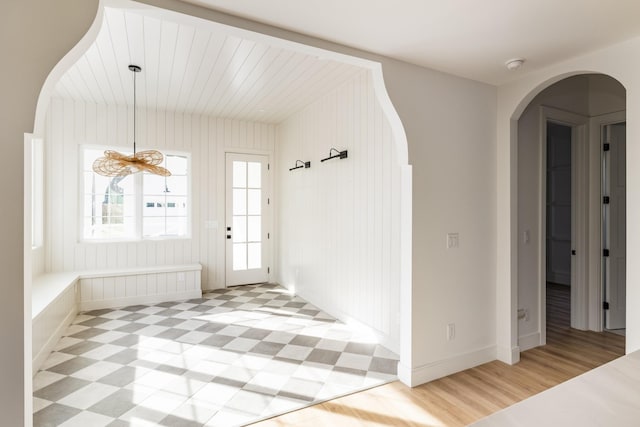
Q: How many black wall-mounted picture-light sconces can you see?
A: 2